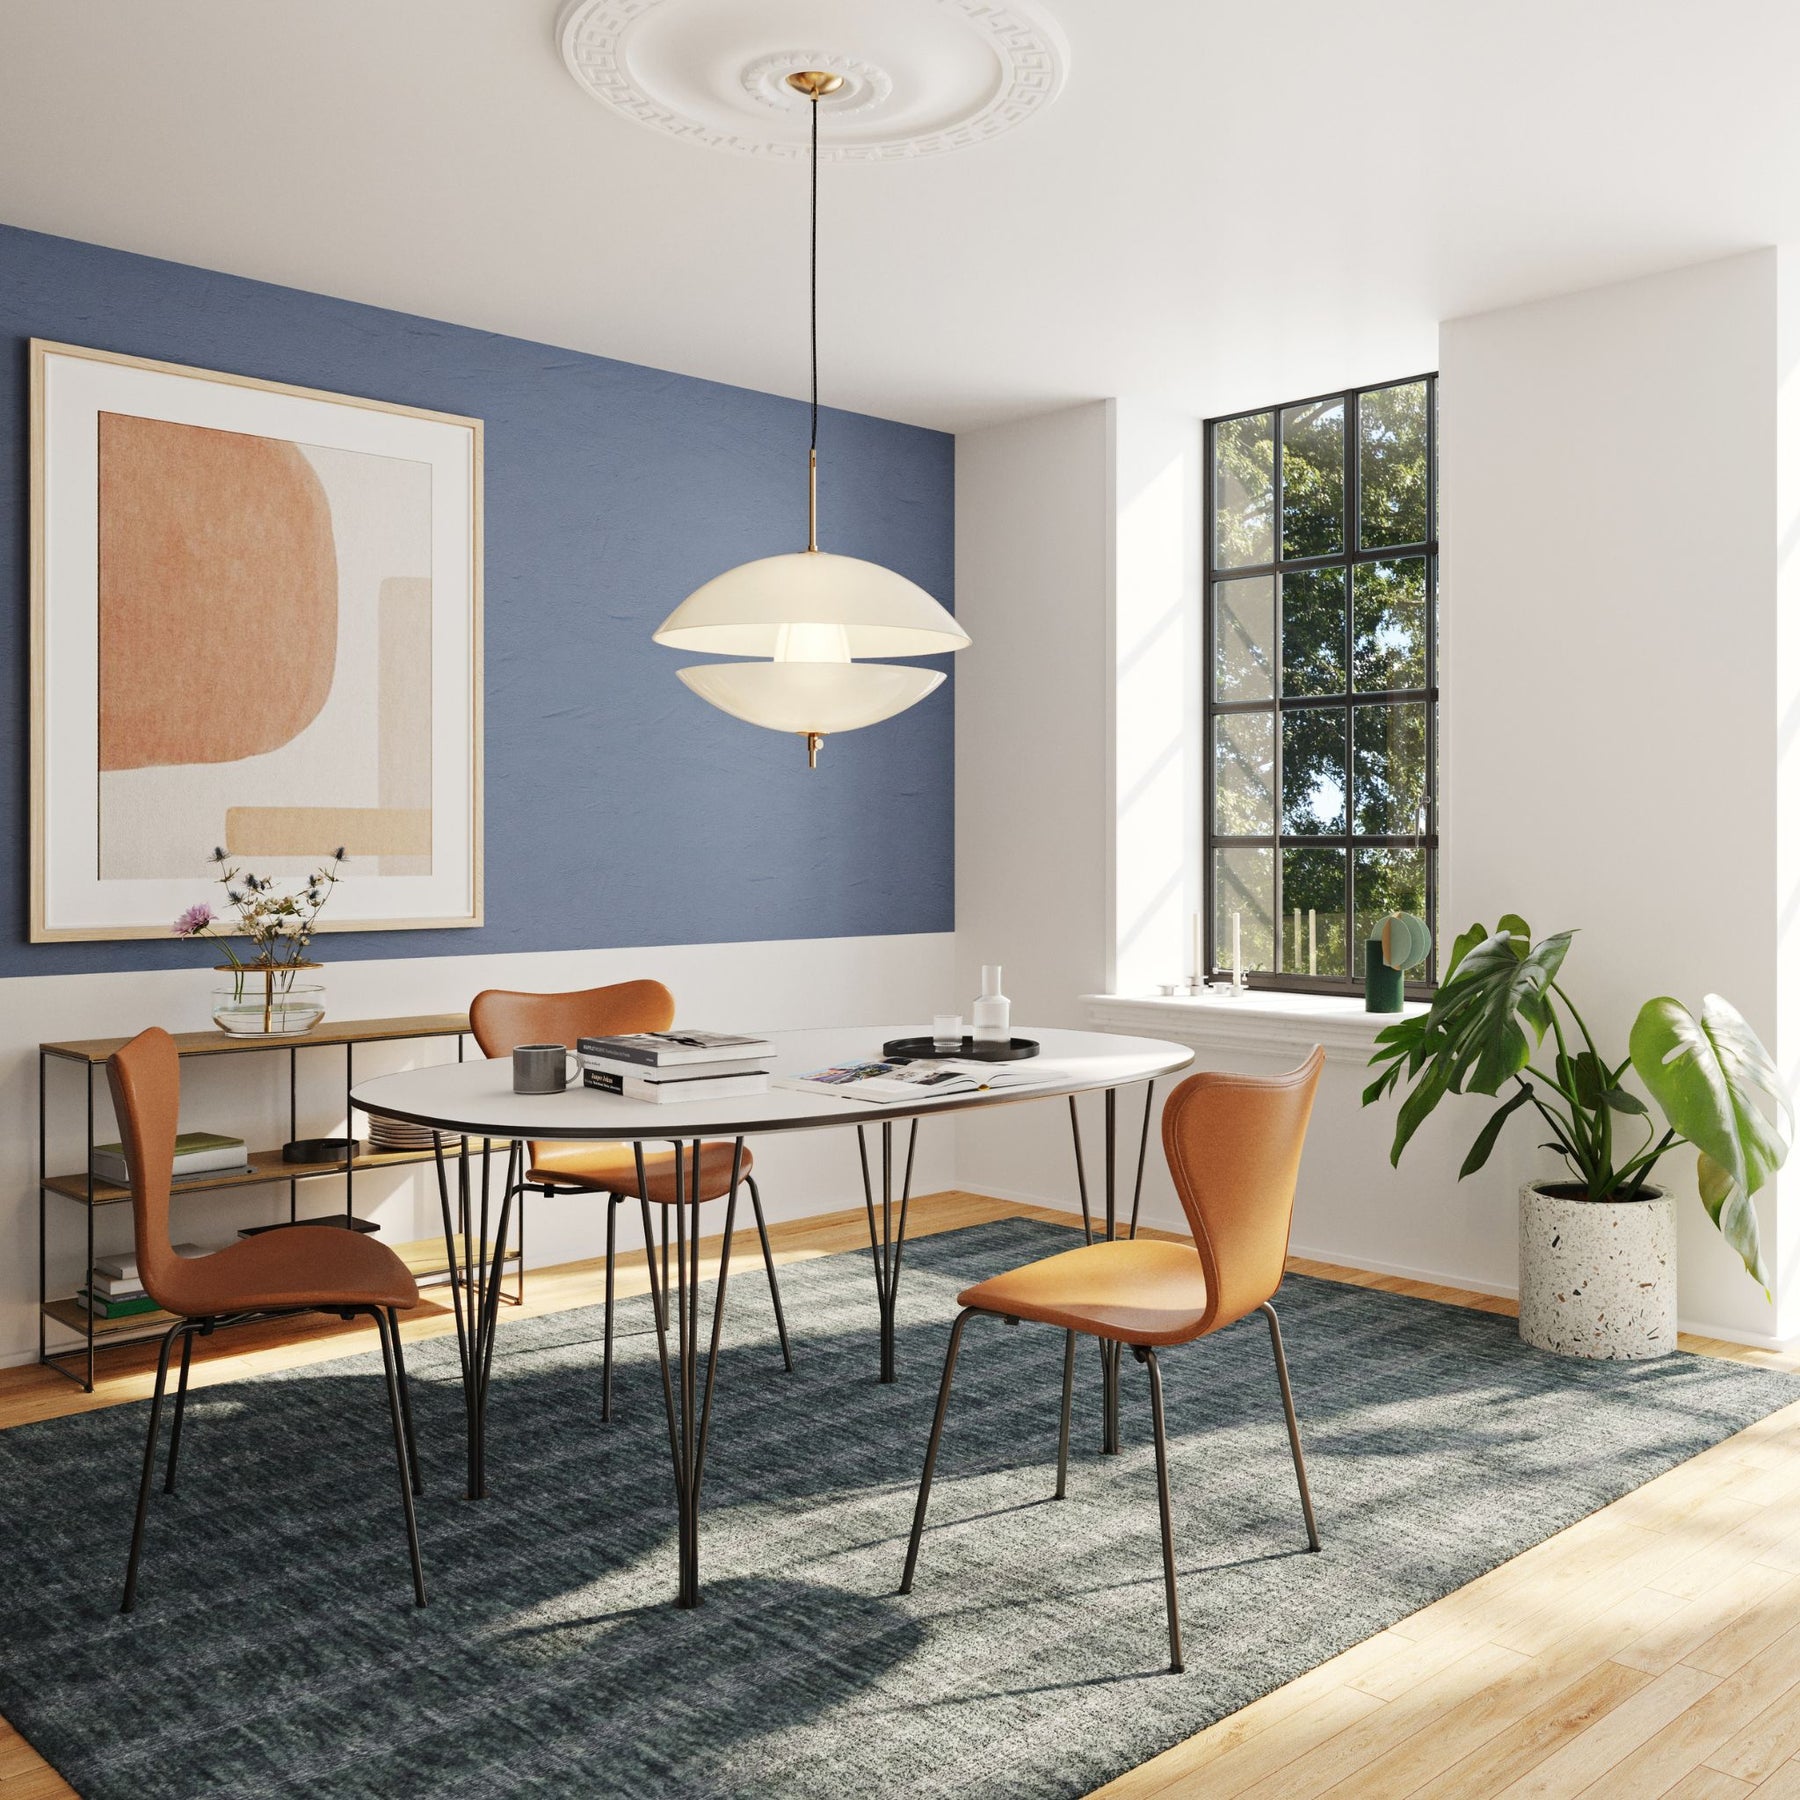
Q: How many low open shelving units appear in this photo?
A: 1